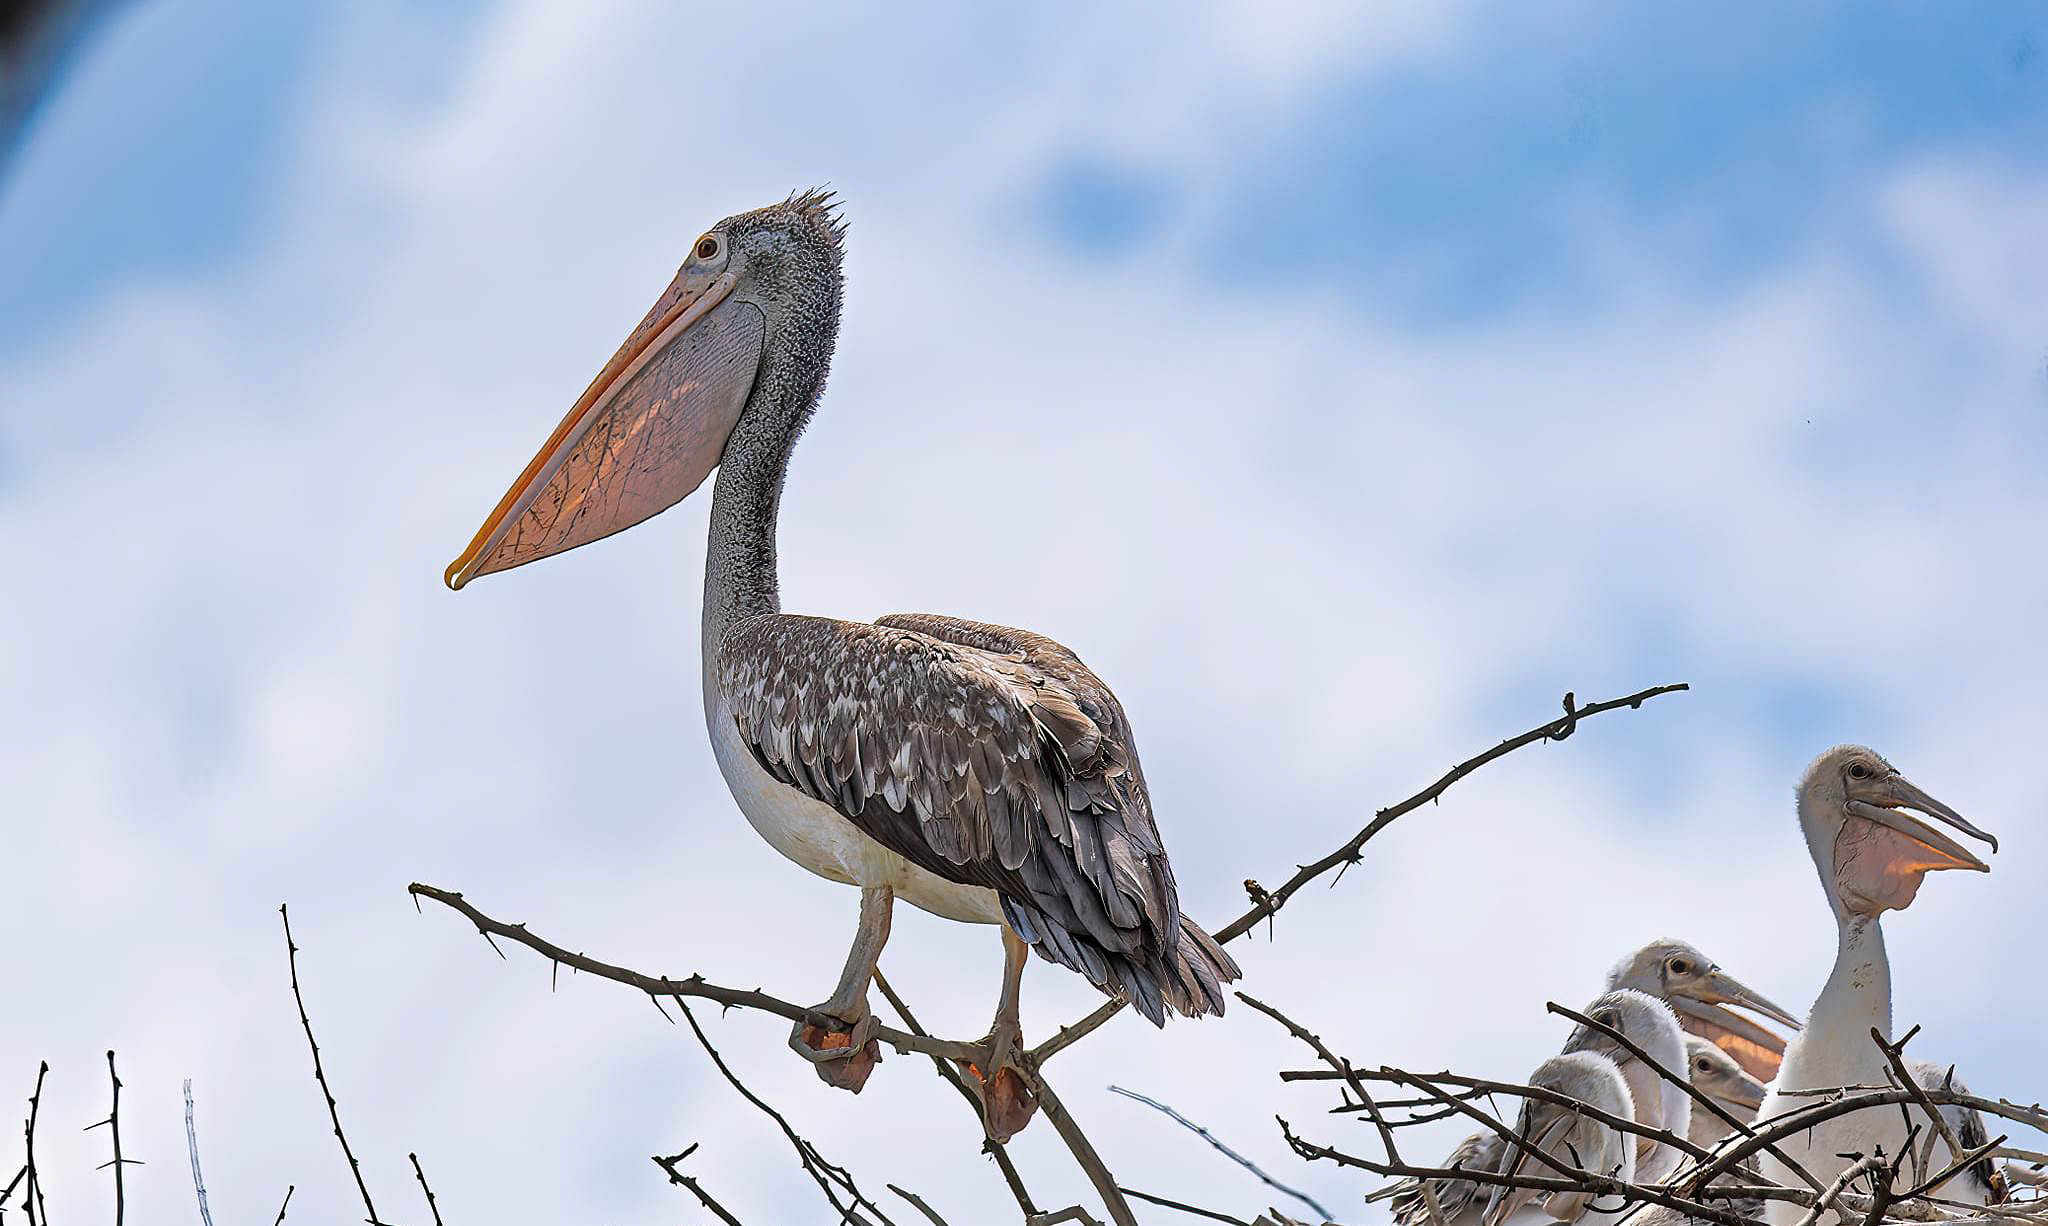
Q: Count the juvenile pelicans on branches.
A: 5